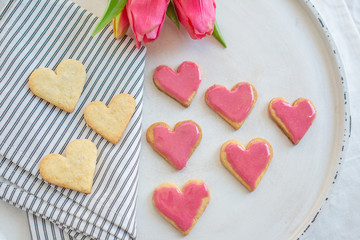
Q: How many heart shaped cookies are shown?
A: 9